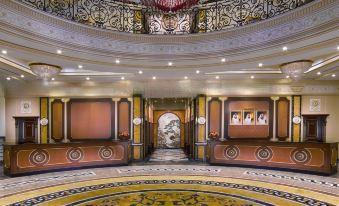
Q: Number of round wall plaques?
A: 4